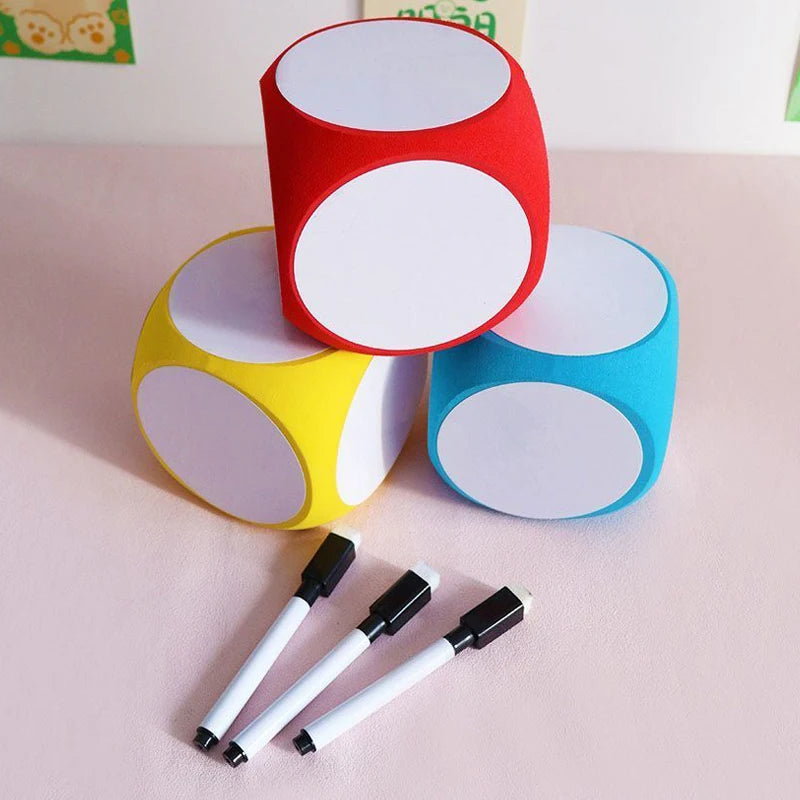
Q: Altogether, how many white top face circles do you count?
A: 3